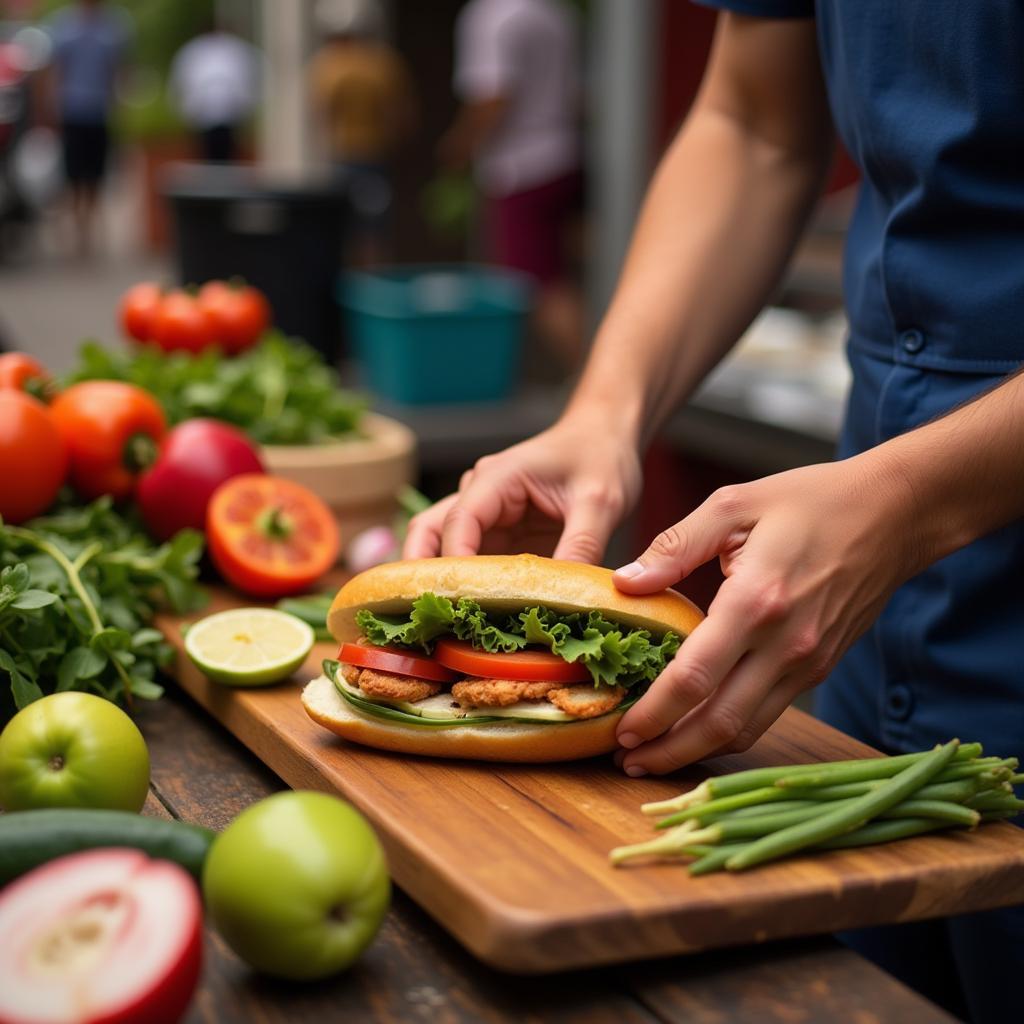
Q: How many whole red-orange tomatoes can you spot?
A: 6